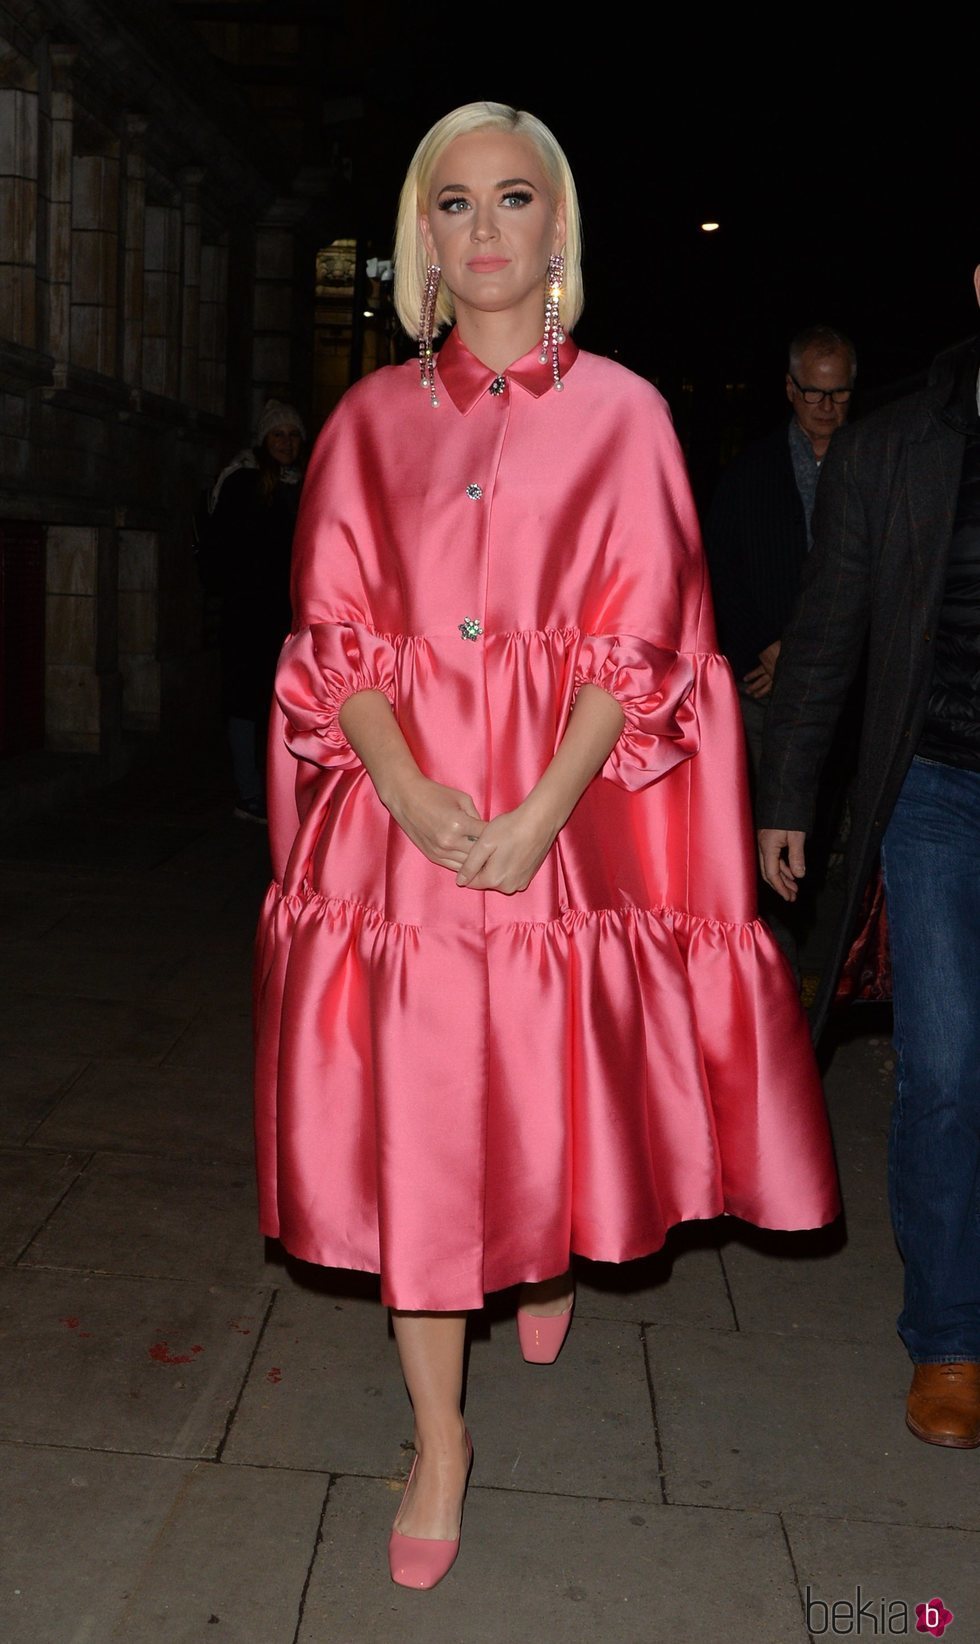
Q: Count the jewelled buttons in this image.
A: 3